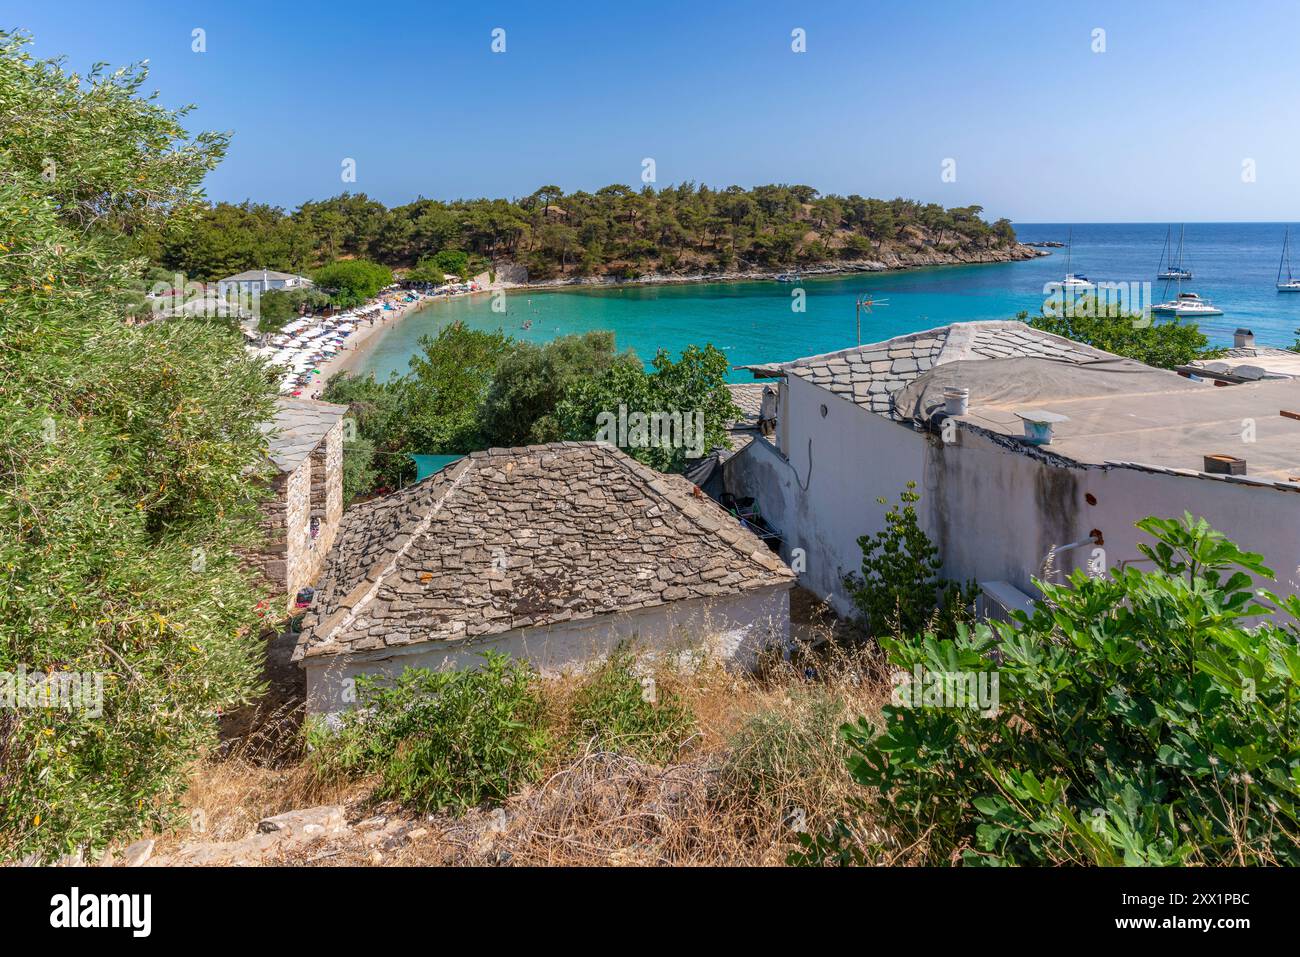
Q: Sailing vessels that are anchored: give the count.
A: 4